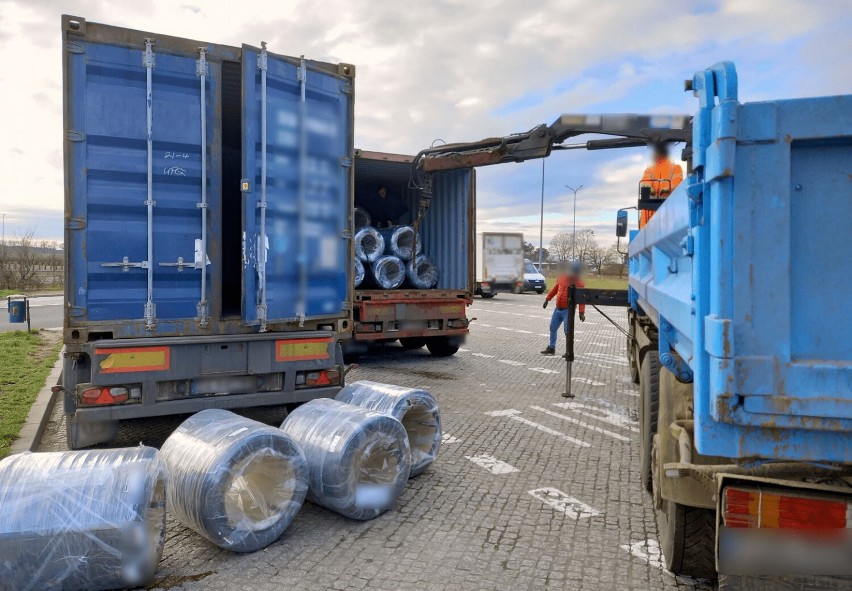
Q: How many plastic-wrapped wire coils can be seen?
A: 10